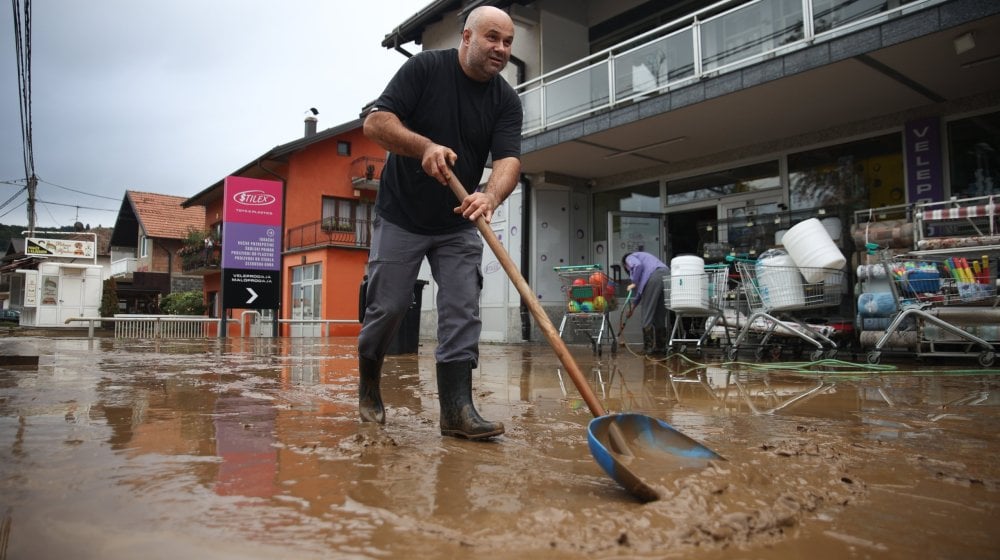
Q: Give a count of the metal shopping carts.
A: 4